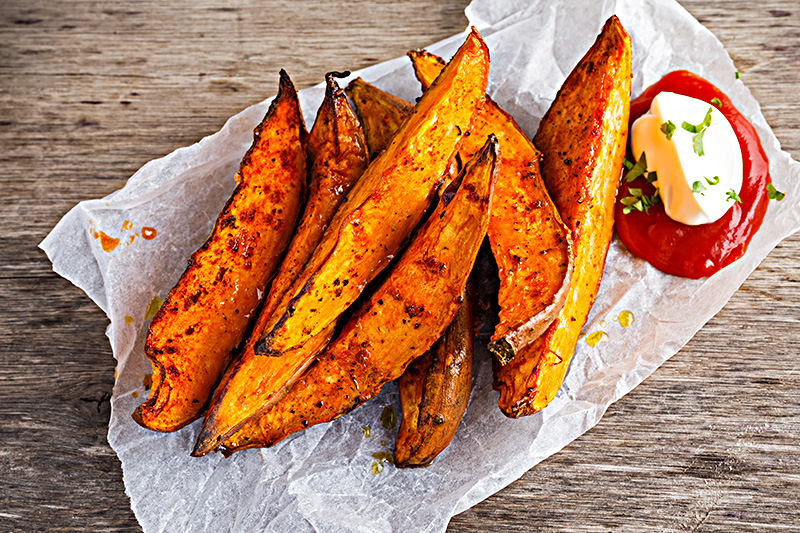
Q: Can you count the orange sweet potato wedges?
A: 8